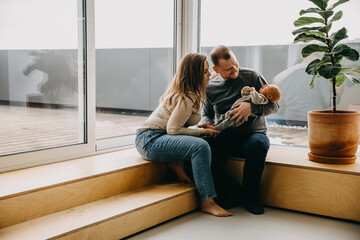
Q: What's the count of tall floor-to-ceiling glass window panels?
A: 3